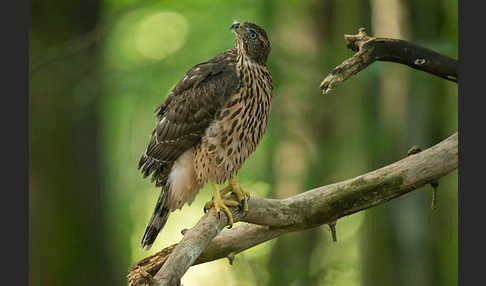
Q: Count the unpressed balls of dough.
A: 0